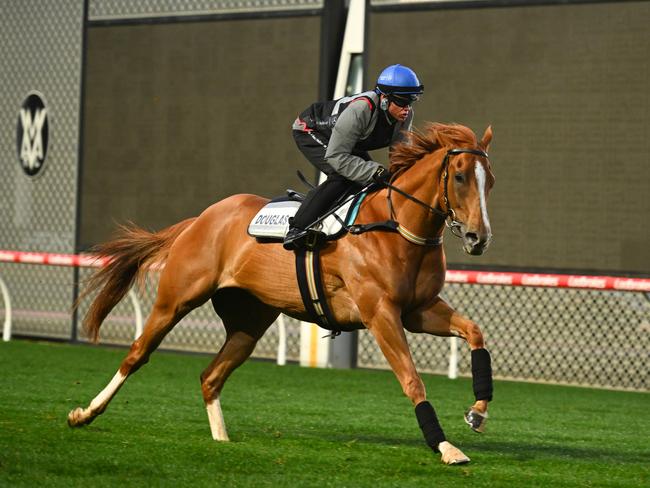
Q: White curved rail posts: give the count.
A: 4